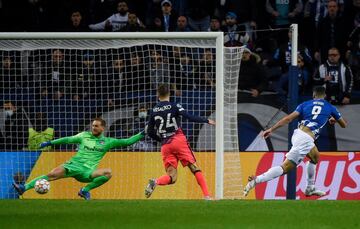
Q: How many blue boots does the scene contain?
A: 2